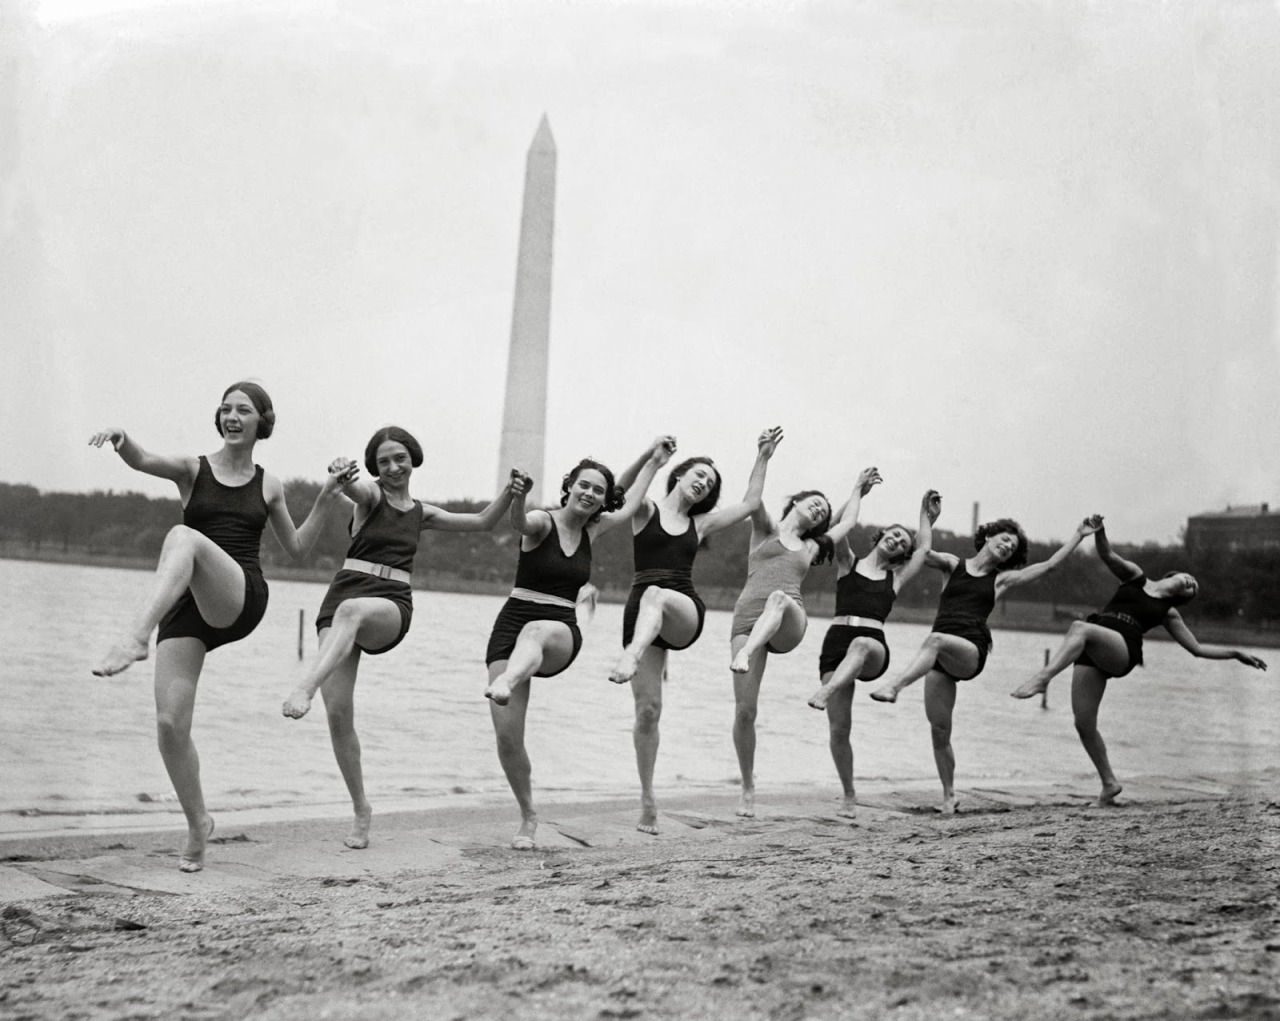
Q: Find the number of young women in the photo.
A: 8